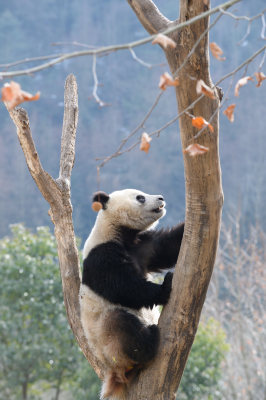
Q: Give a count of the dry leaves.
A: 11